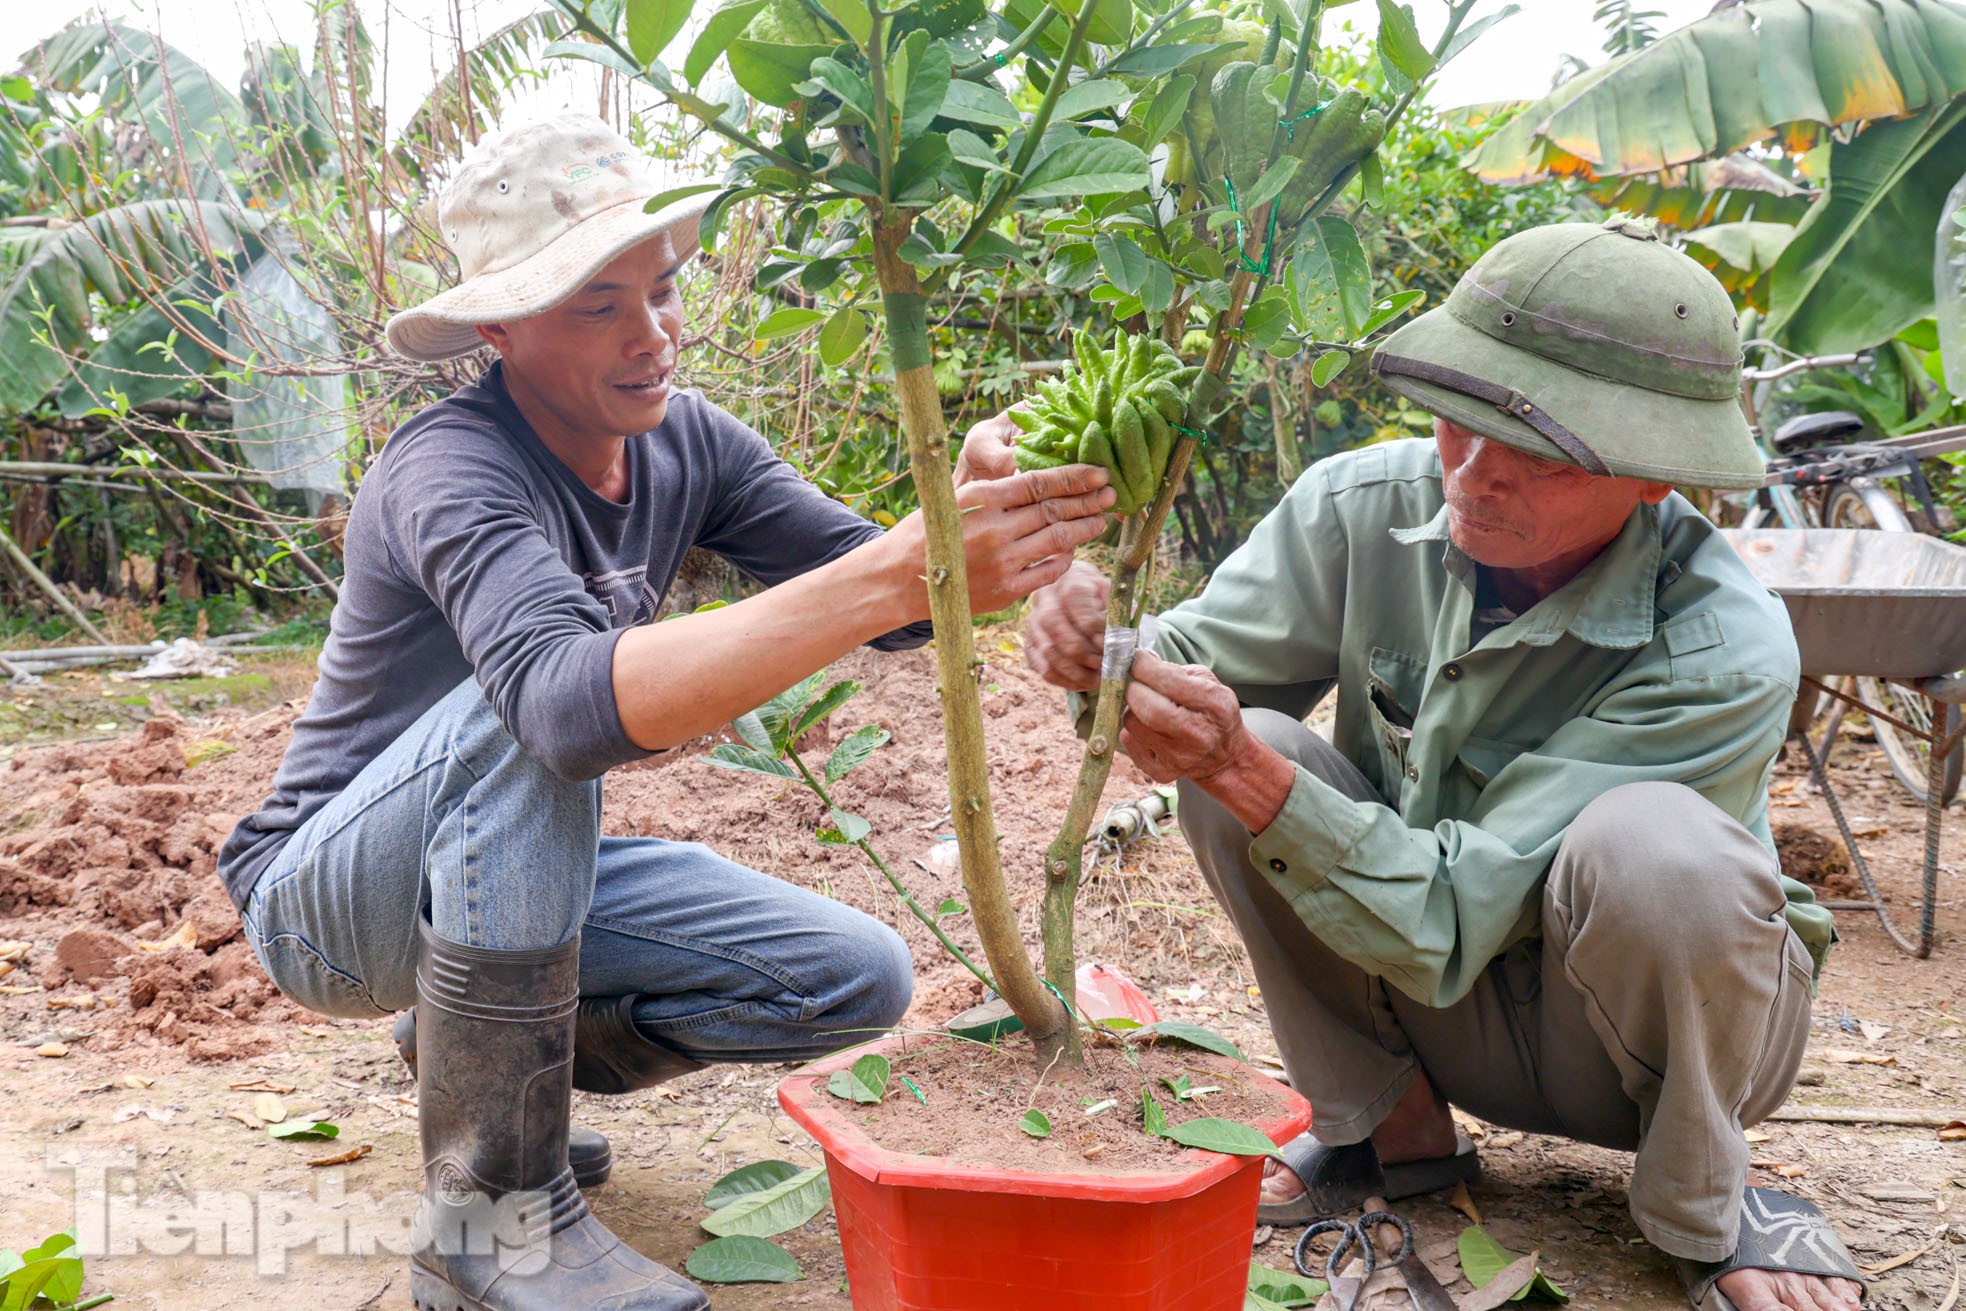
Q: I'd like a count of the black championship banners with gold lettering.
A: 0